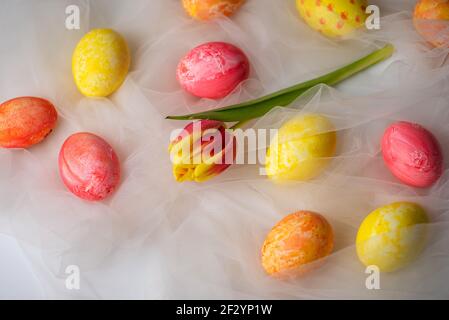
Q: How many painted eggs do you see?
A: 11